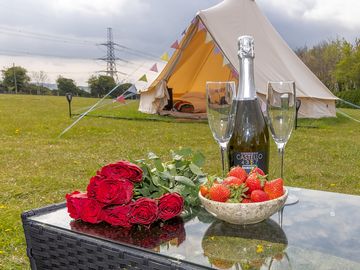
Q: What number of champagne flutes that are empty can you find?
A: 2